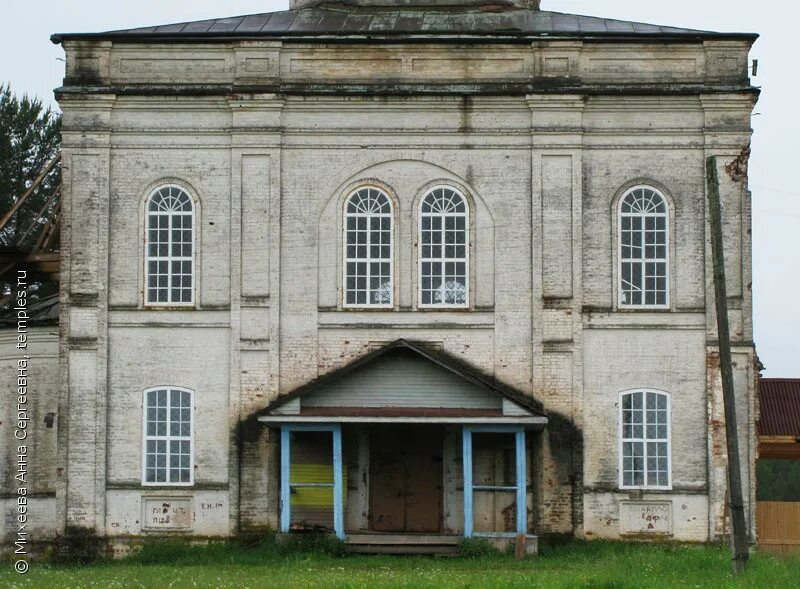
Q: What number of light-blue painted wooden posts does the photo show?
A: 4